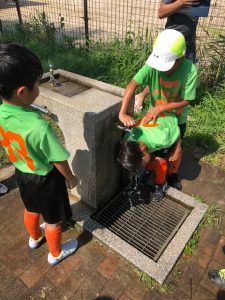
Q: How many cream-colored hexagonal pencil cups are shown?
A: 0